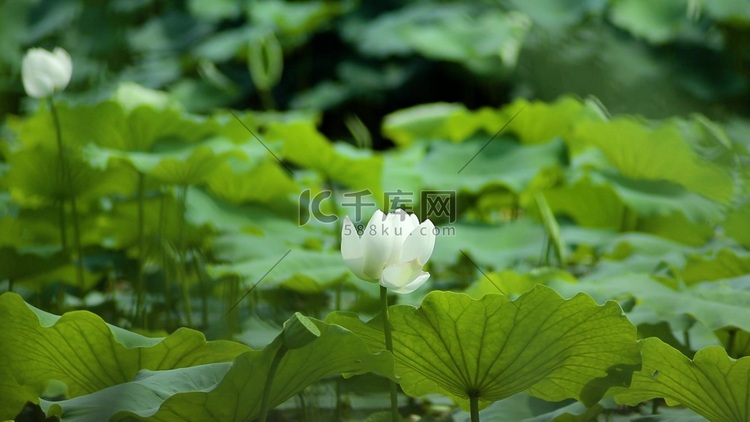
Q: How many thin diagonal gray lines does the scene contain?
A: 4